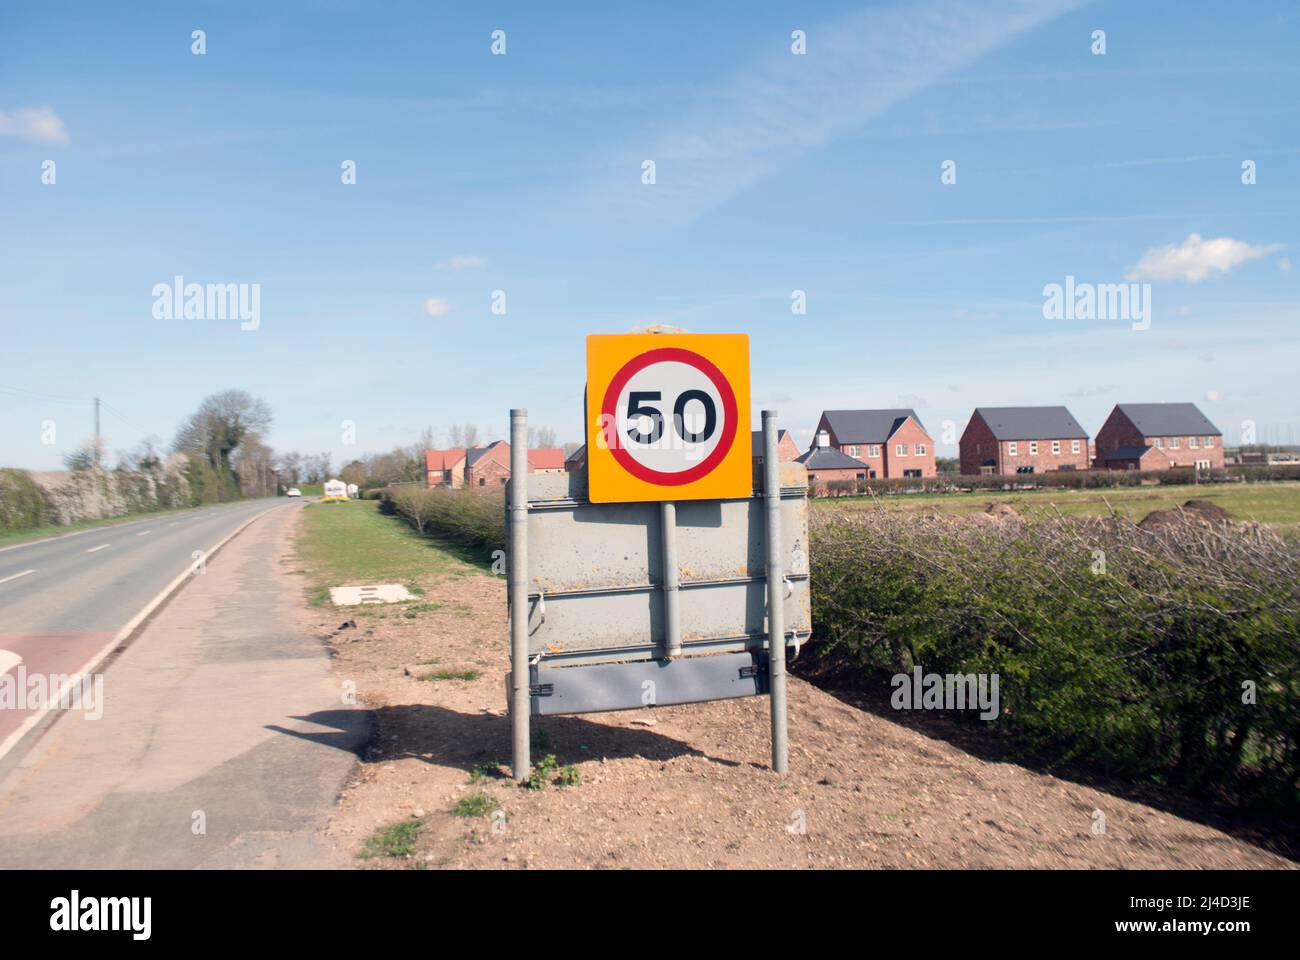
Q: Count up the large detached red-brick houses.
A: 3